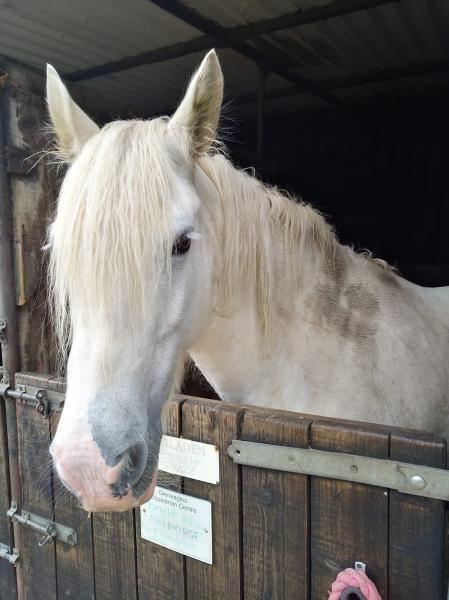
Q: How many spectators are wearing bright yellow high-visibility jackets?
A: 0